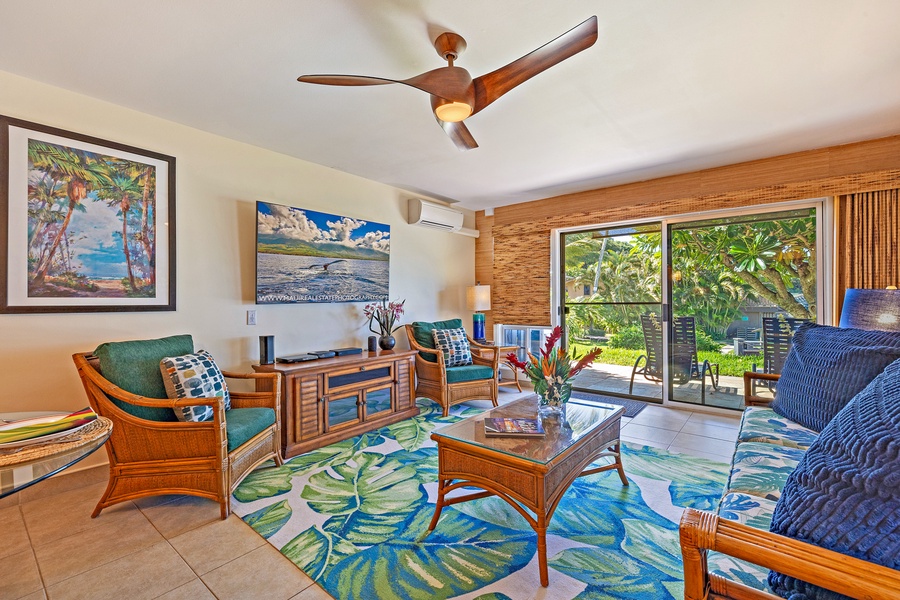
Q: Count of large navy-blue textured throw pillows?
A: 2